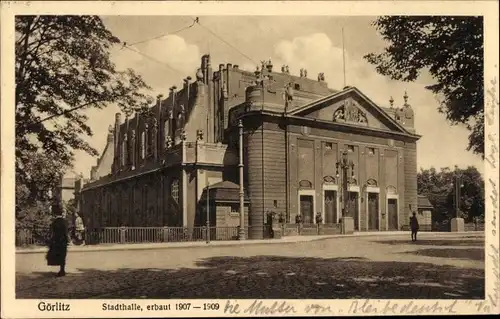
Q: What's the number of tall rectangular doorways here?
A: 5